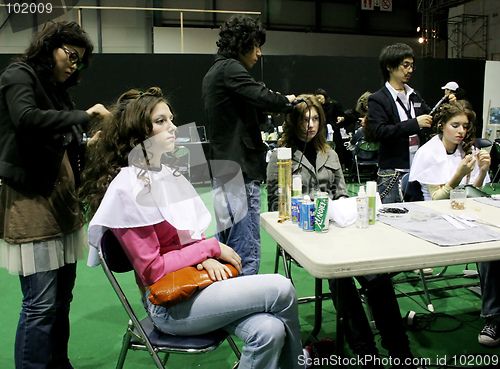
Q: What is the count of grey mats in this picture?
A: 2